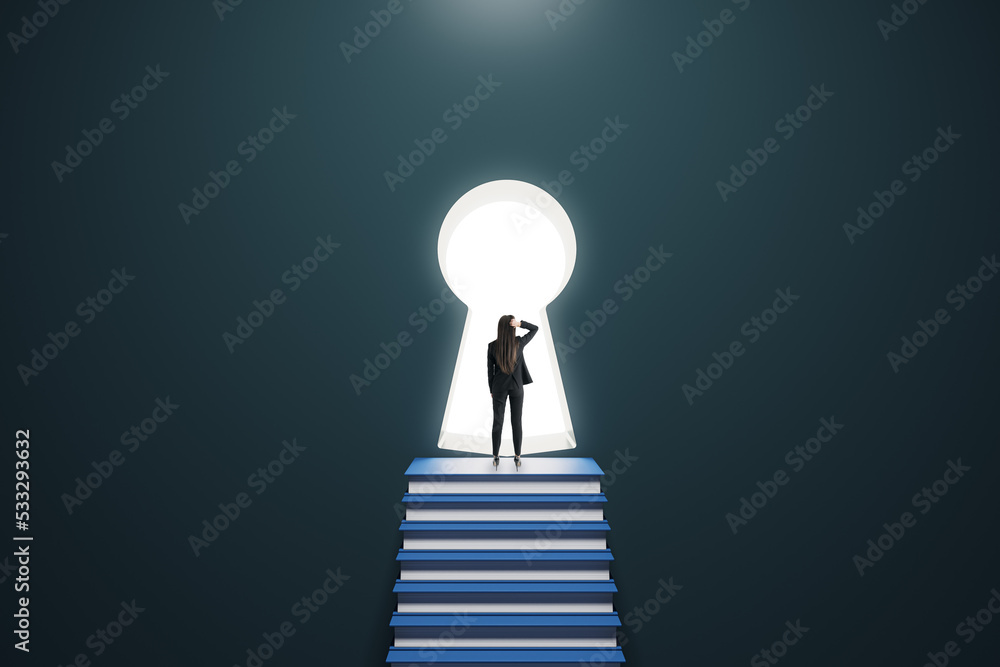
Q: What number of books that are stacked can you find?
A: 7